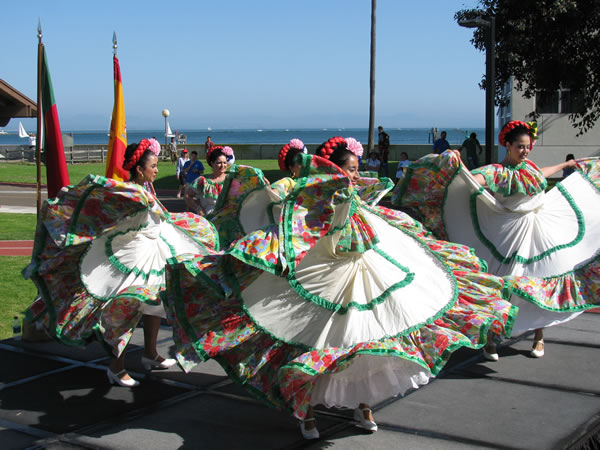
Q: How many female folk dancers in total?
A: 5